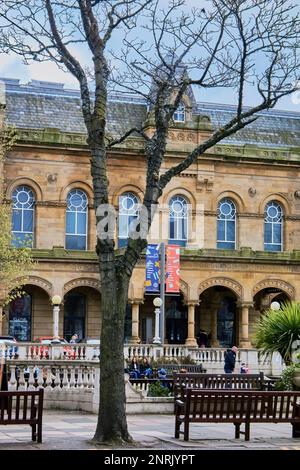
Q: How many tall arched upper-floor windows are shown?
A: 6